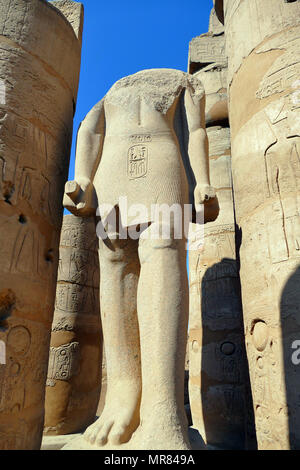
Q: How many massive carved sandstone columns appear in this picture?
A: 4